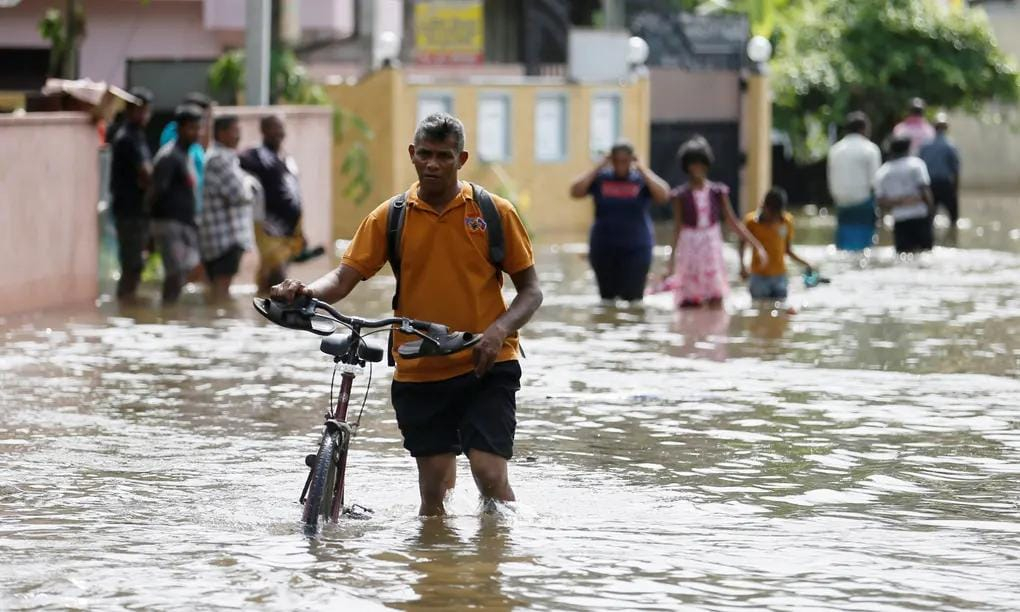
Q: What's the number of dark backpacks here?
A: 1